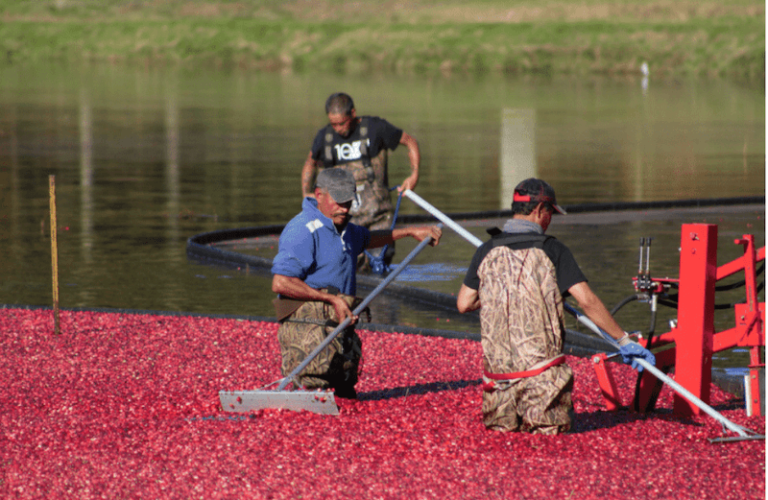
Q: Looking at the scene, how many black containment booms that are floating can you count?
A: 2